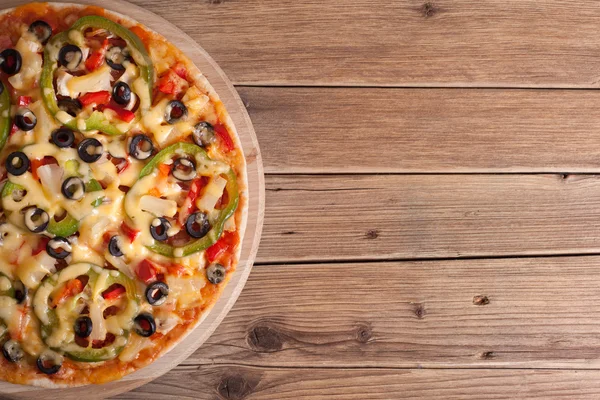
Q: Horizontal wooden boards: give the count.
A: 5